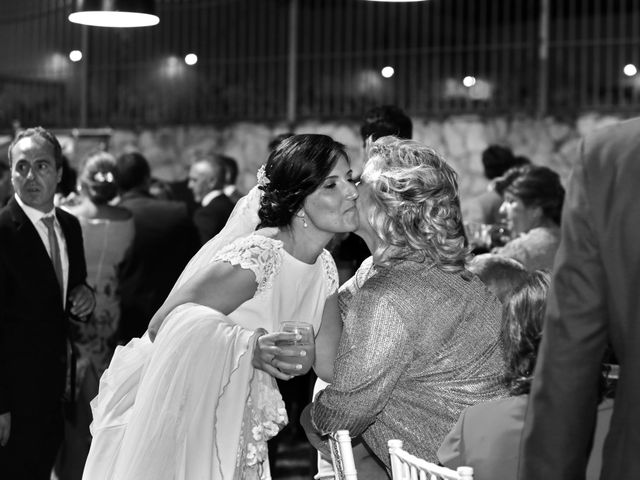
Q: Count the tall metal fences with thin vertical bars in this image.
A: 1